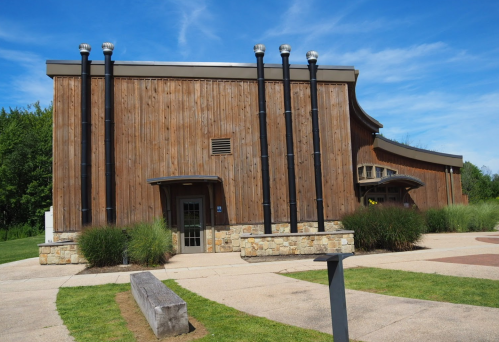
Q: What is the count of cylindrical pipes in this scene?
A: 5